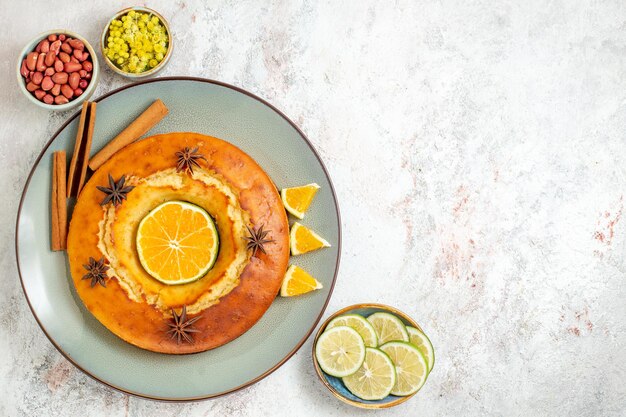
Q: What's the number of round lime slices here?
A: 6